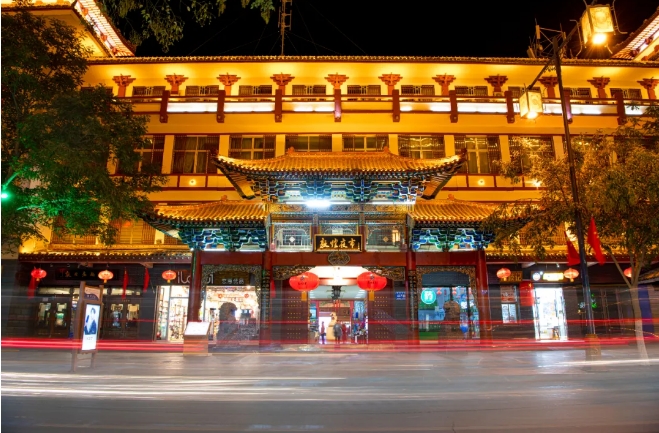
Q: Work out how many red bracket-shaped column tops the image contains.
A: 11